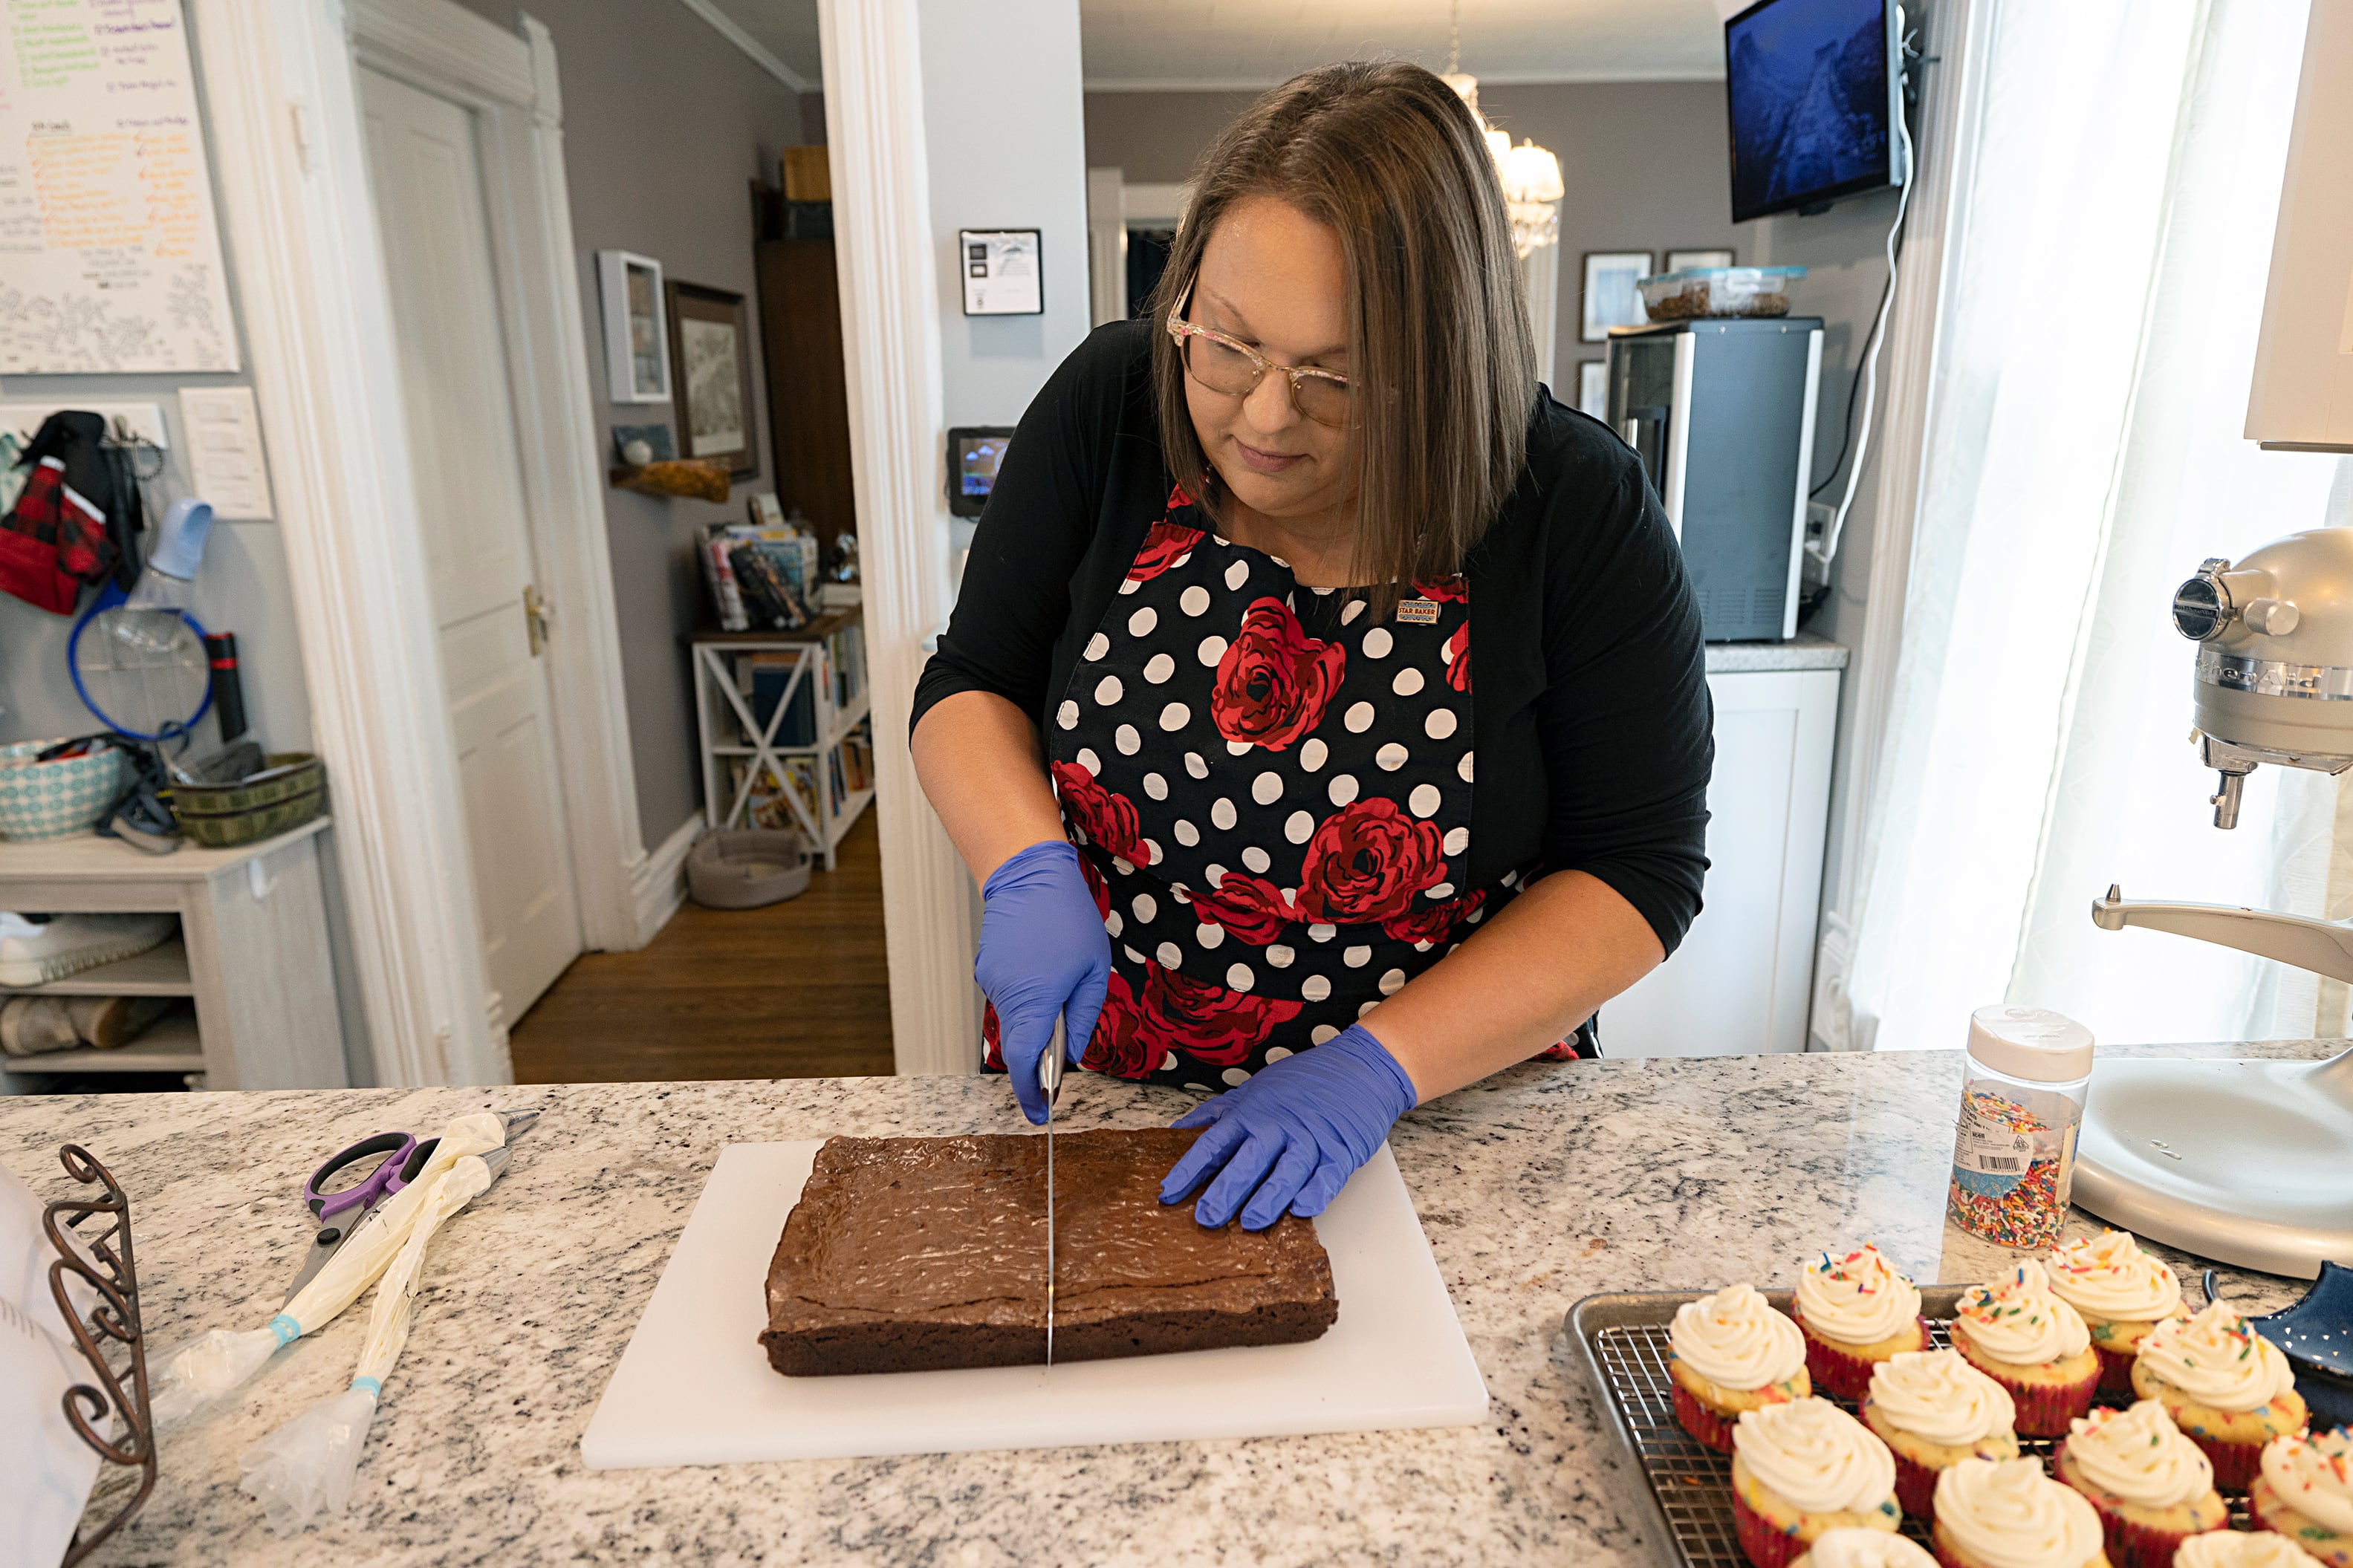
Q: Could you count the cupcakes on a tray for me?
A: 12